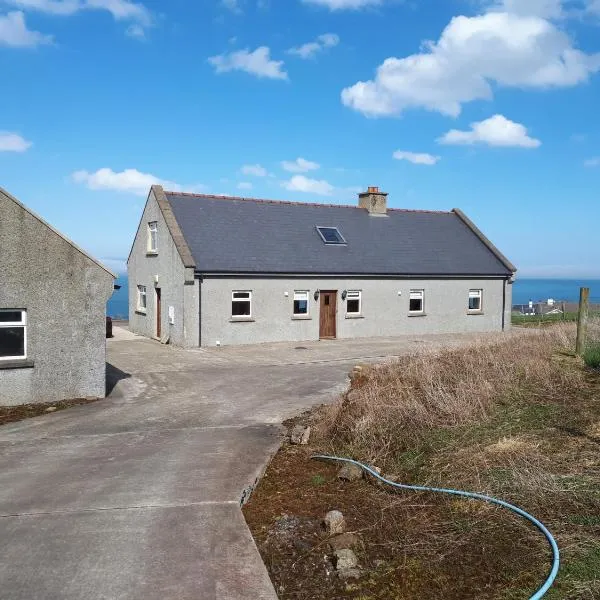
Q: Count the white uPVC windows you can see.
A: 8